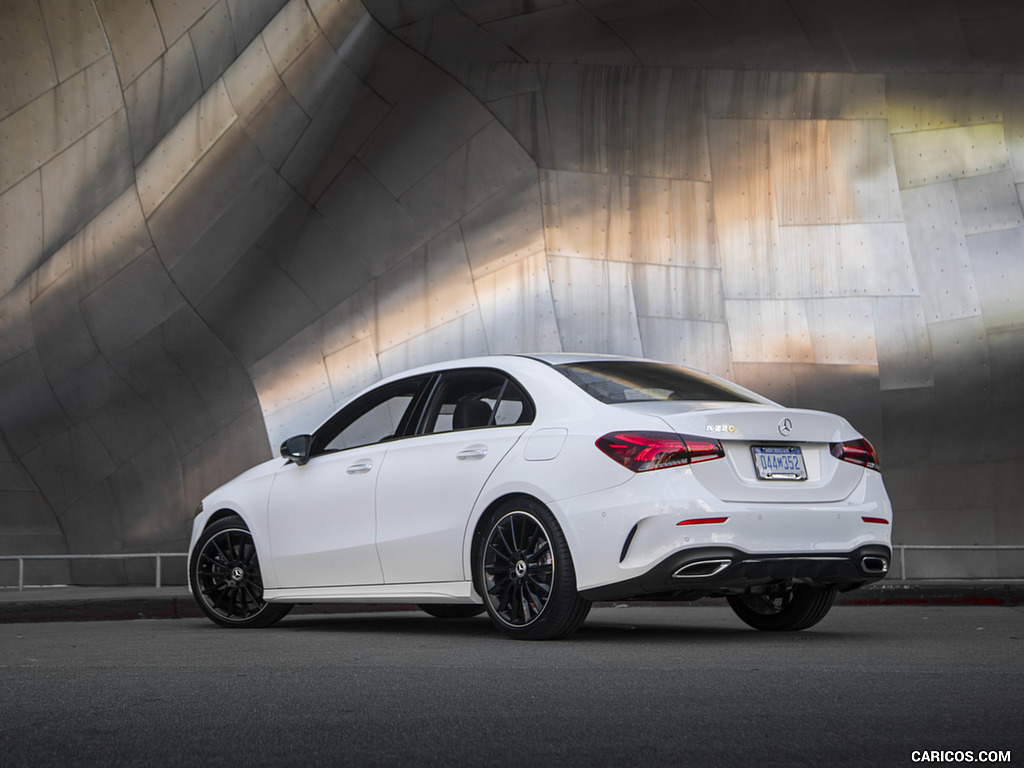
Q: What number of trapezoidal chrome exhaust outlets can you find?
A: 2